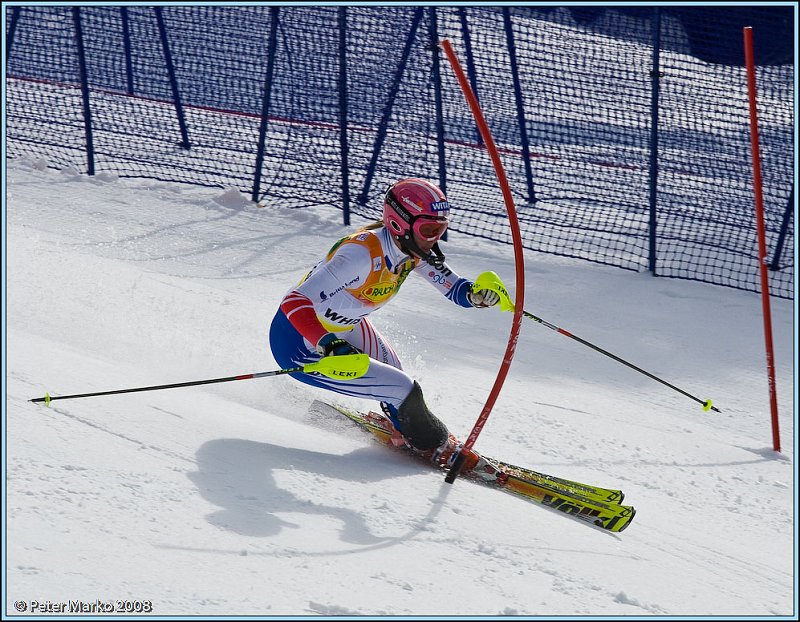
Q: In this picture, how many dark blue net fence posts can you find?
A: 12